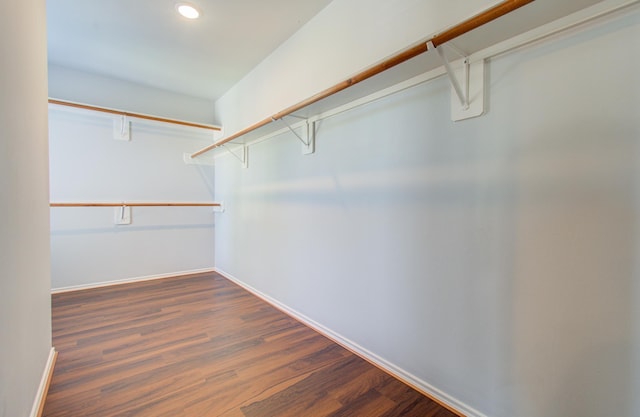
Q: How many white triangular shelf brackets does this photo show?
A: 5